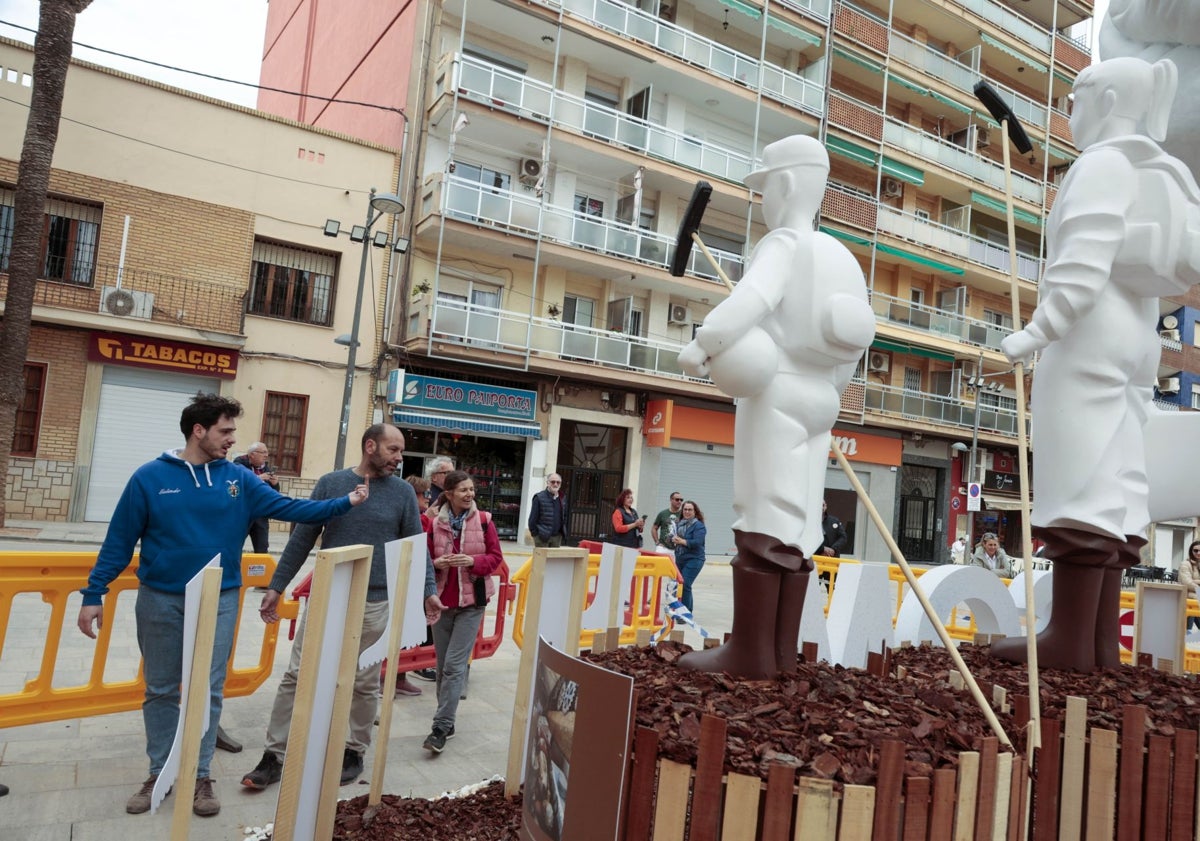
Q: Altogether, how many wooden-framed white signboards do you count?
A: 3